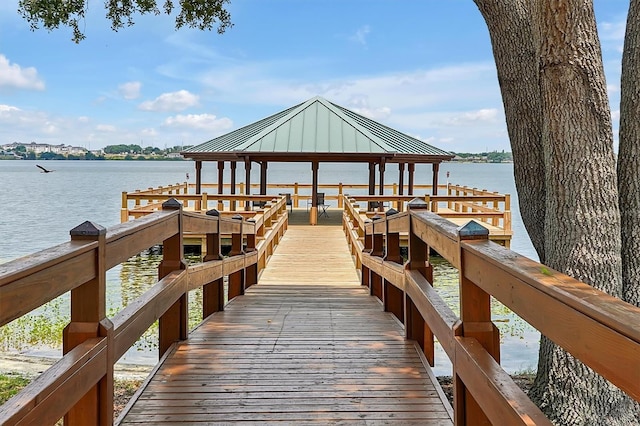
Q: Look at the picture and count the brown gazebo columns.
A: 11